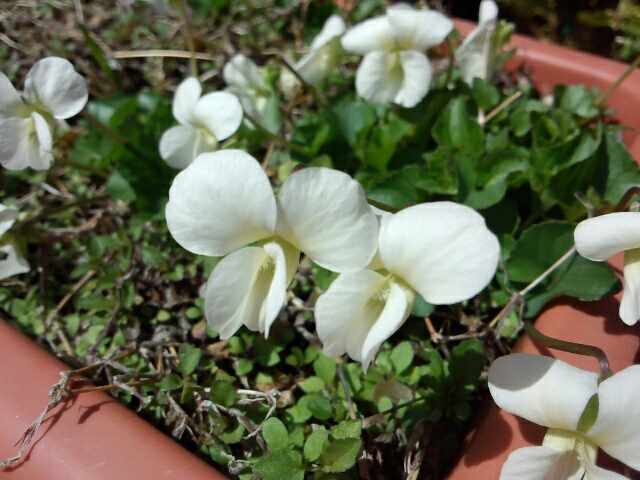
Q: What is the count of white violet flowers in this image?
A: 11